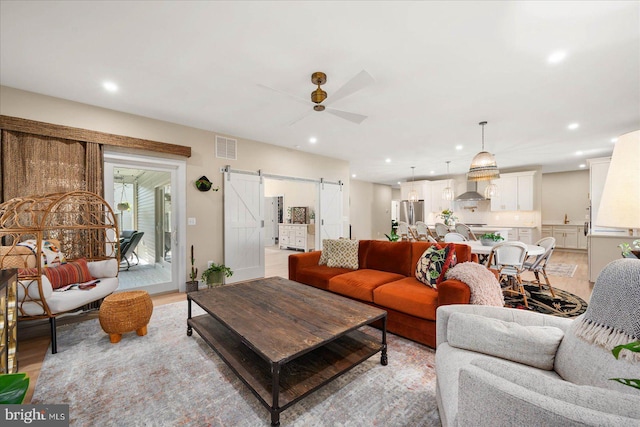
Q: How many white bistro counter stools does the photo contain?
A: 4